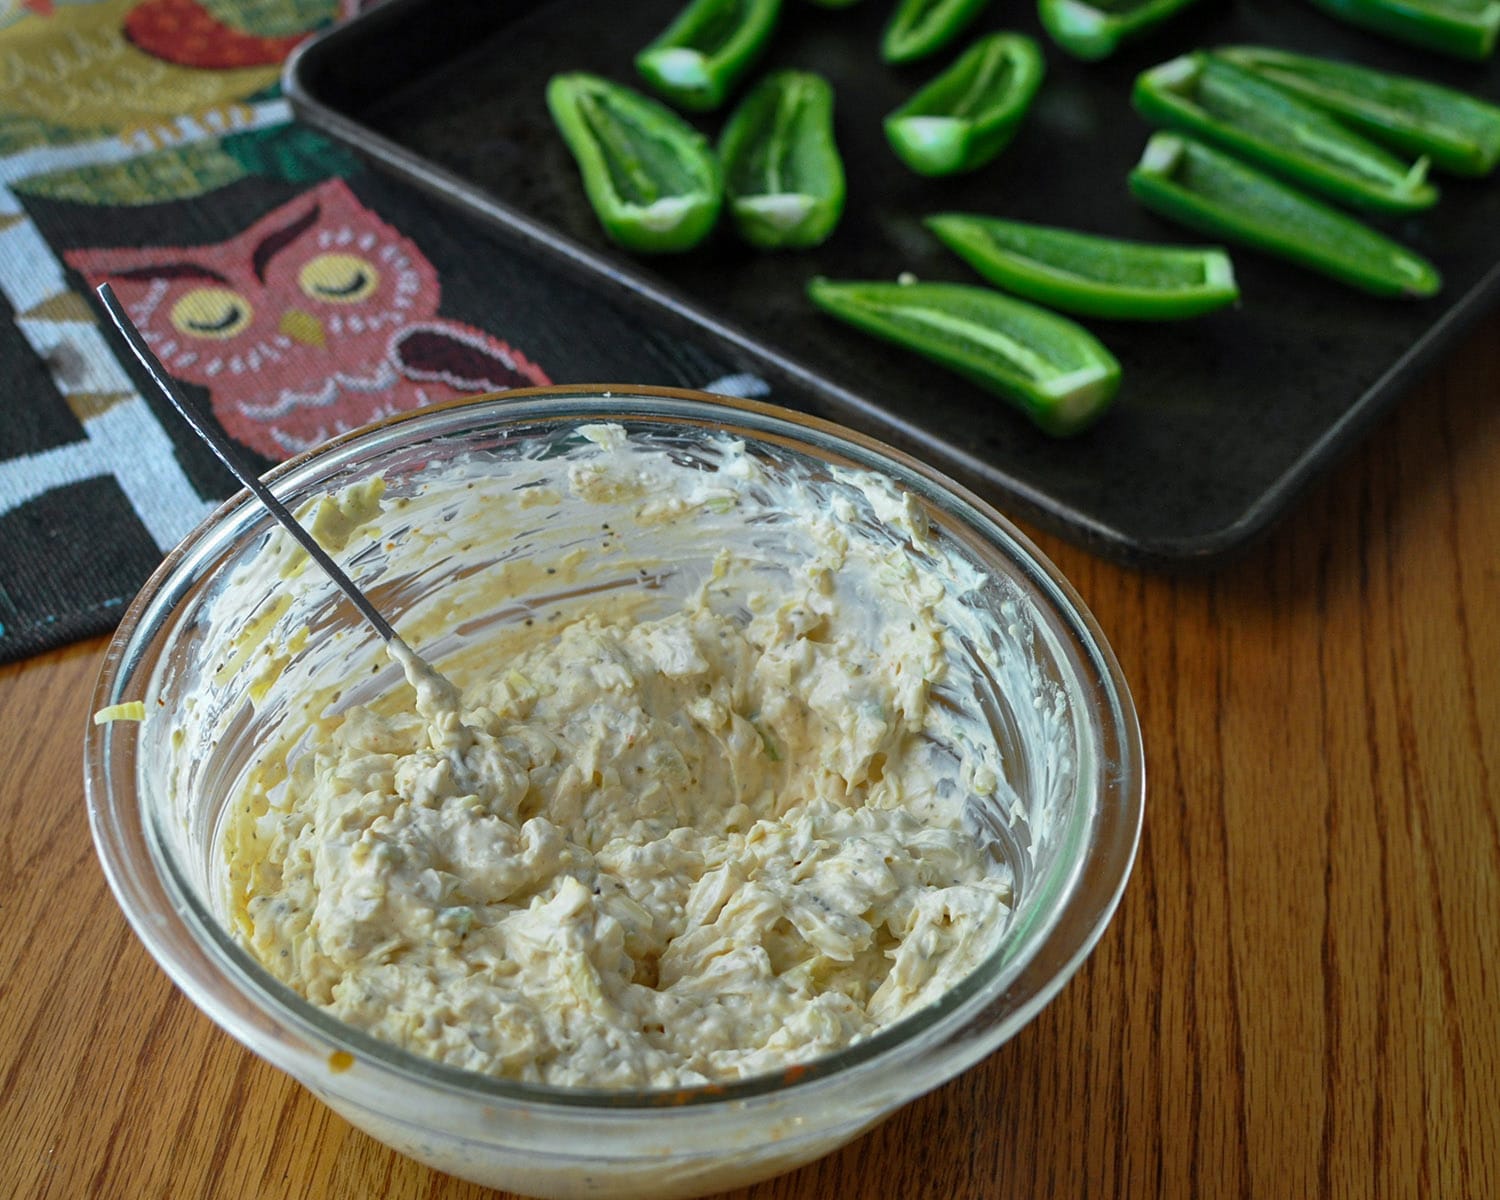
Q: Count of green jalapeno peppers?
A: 13